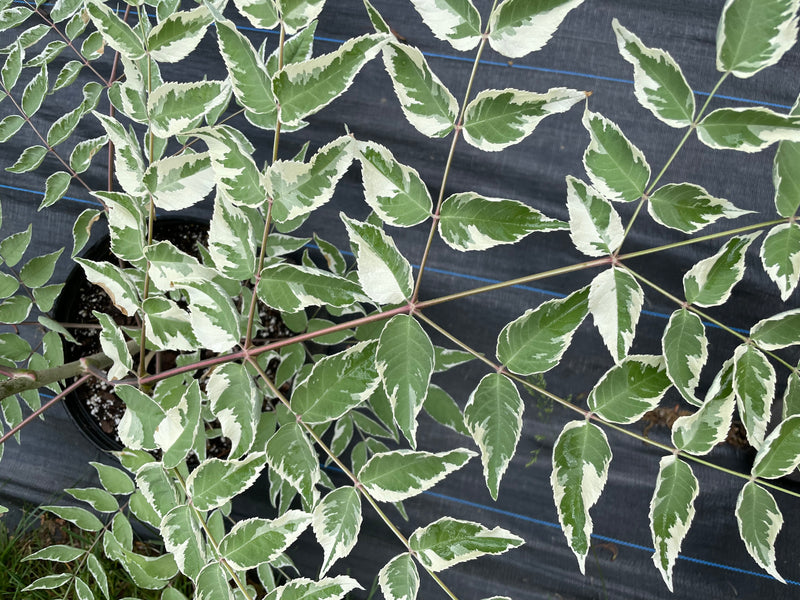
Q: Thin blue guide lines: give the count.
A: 3